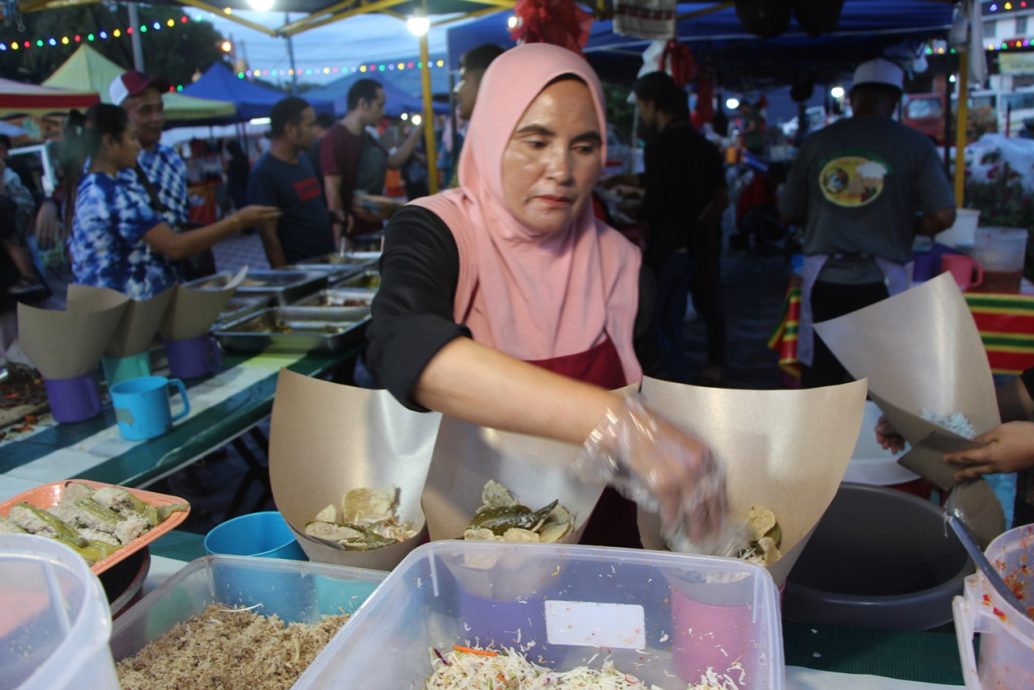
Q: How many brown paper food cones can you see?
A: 7